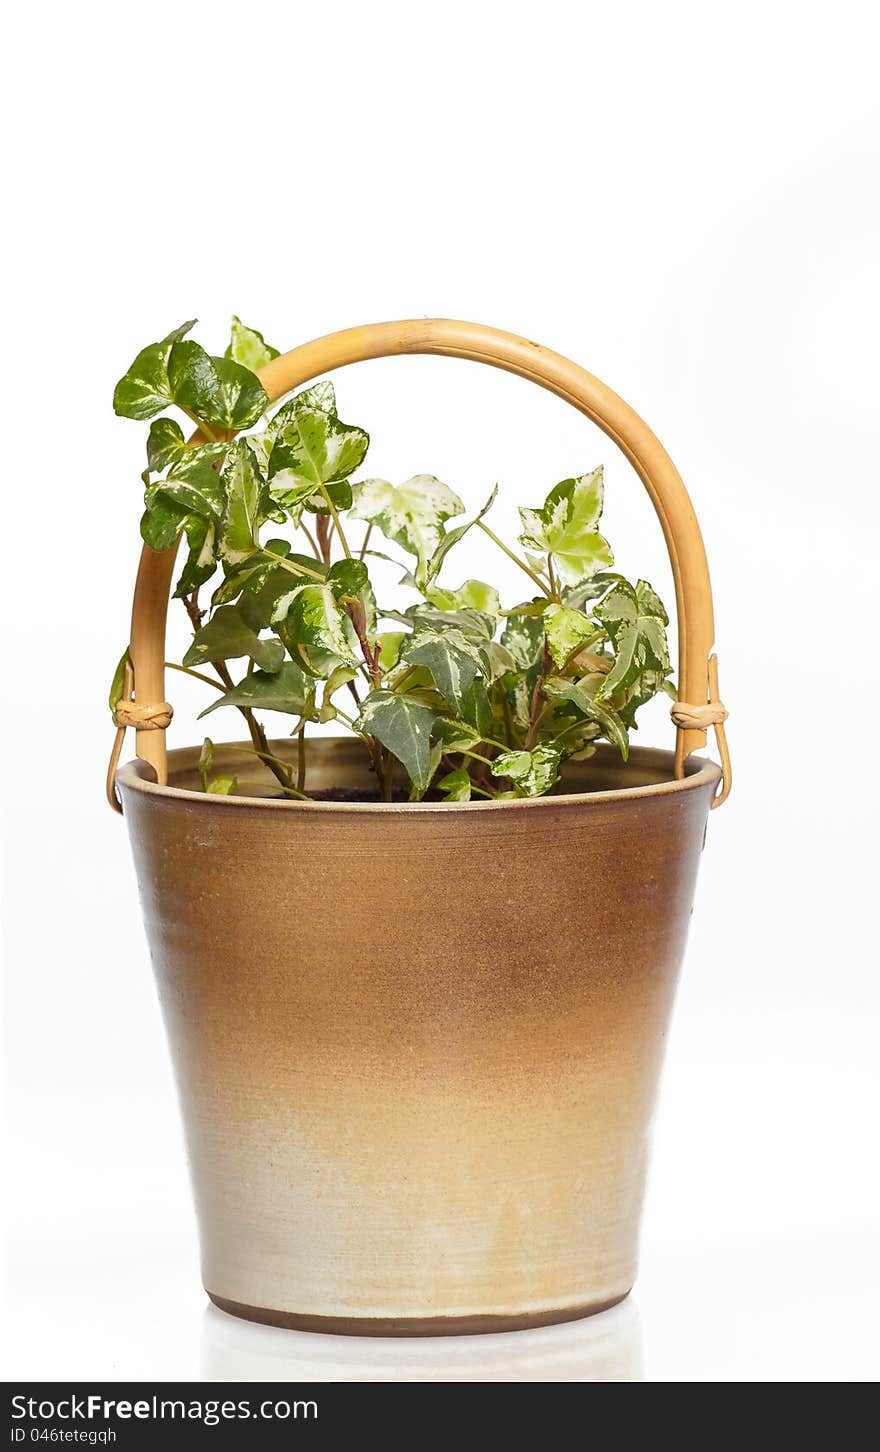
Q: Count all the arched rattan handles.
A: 1